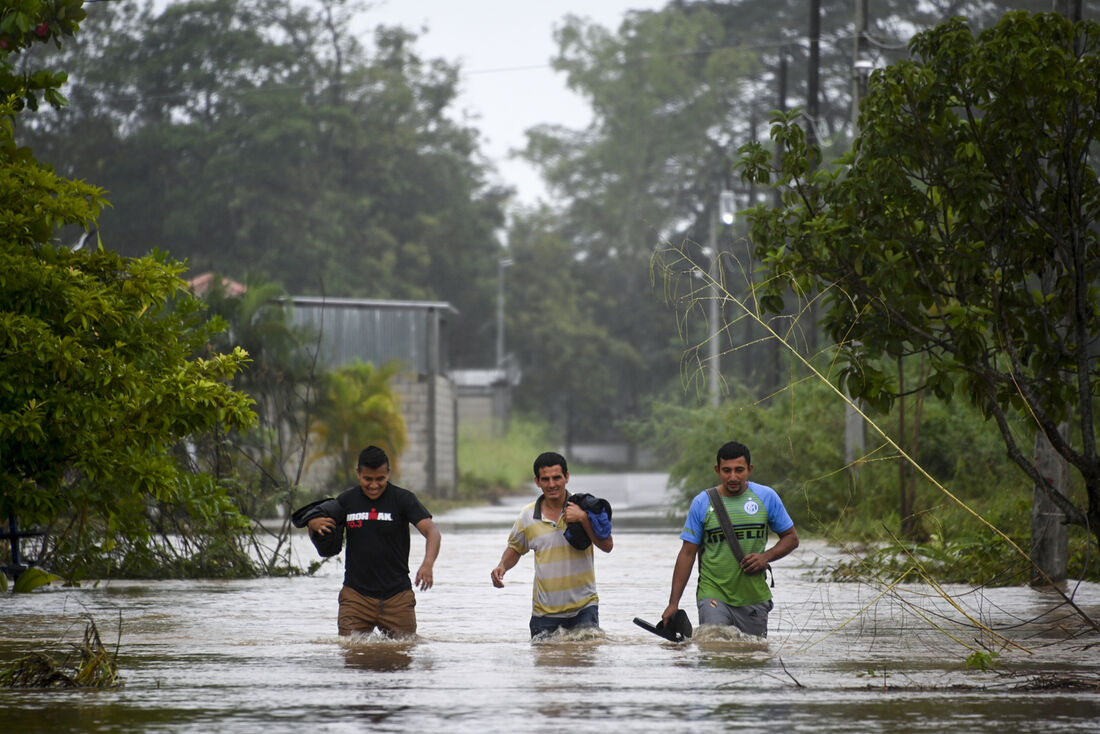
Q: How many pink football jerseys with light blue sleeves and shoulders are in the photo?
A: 0